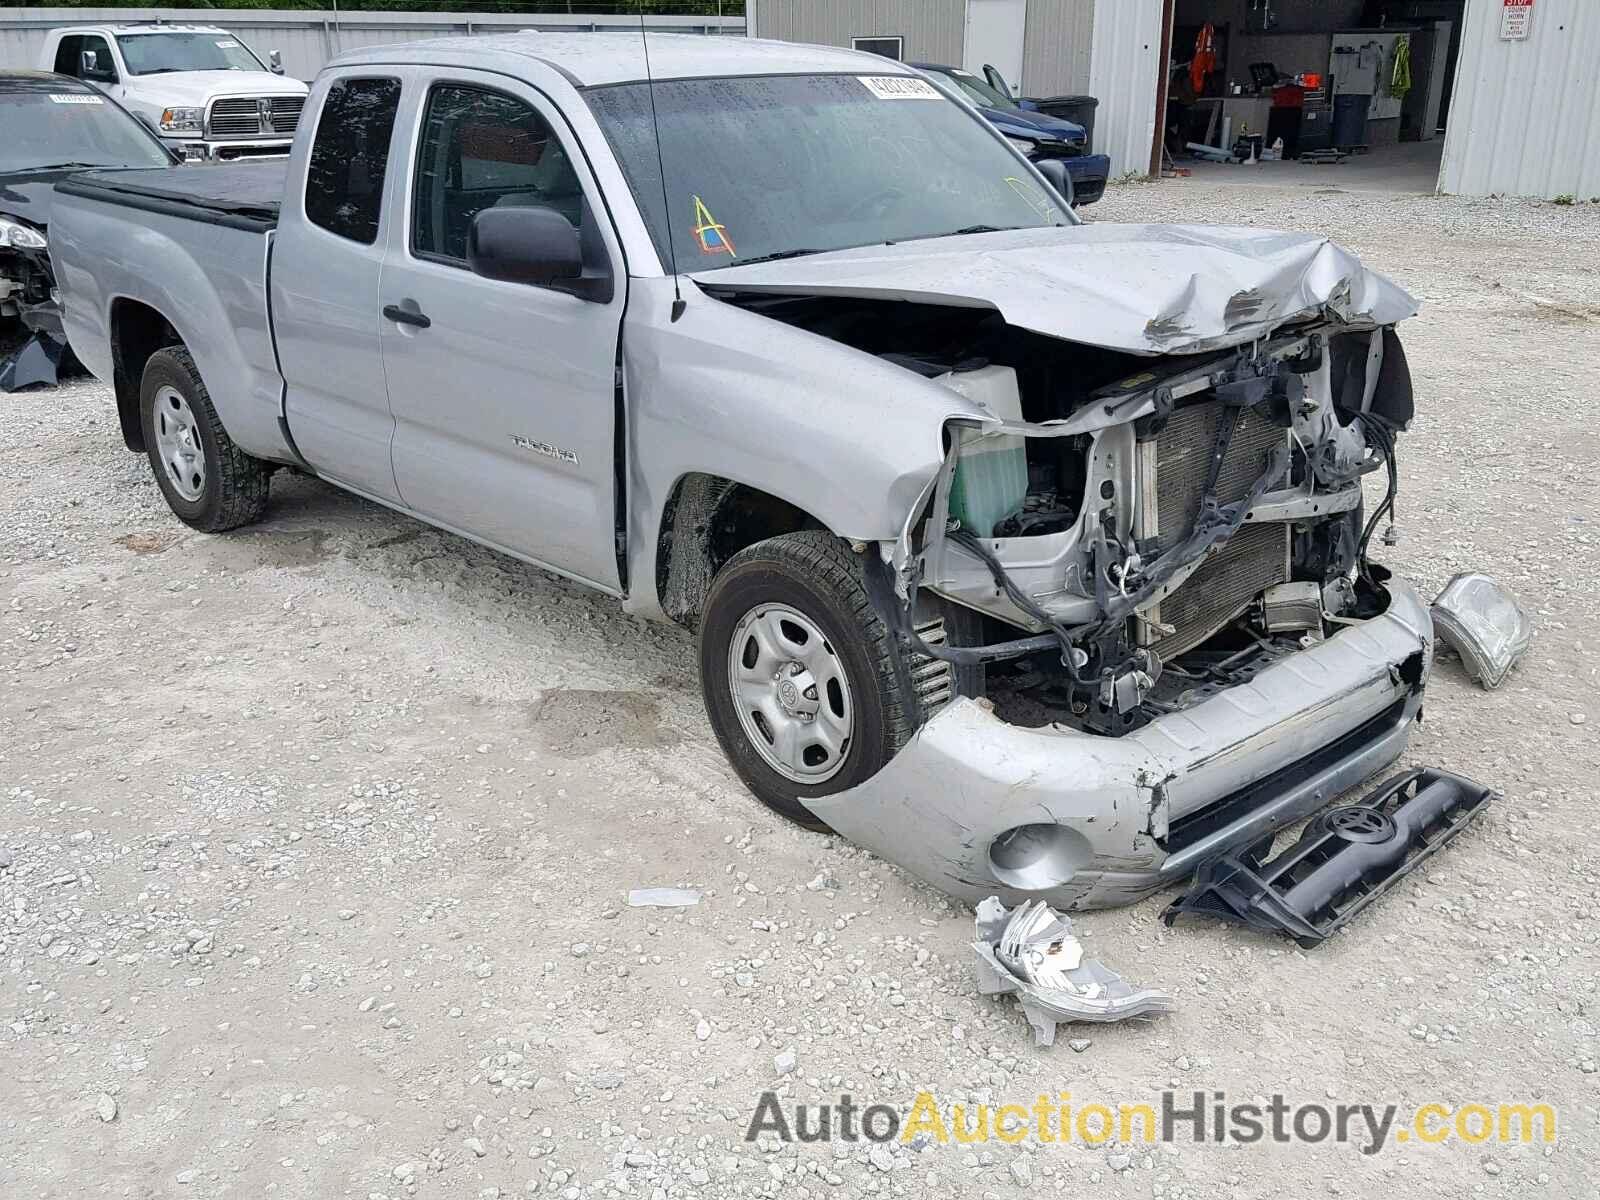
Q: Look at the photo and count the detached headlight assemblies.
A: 2